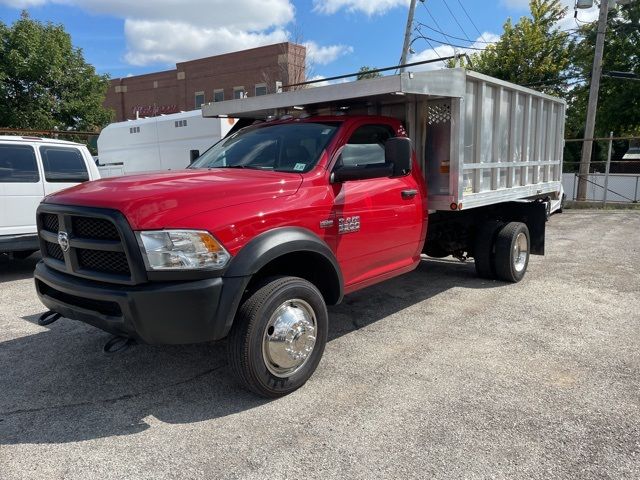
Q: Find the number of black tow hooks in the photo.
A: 2